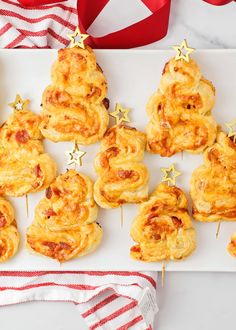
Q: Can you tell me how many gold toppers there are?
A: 7